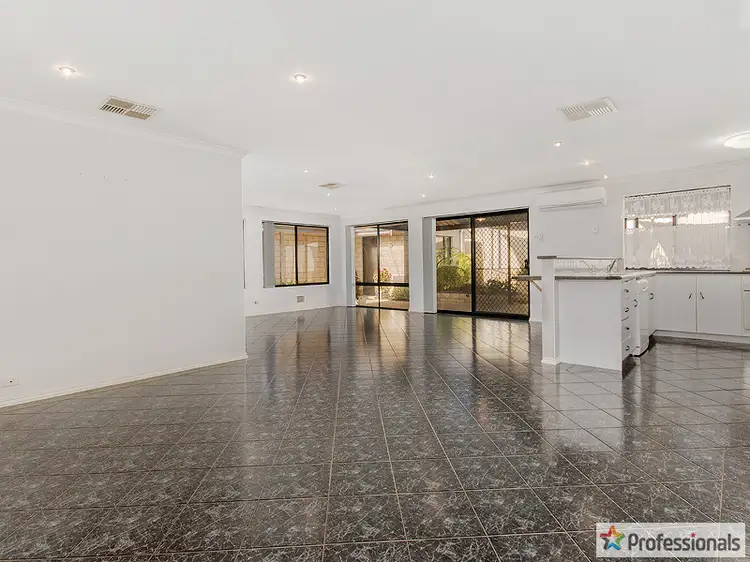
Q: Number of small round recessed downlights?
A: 10